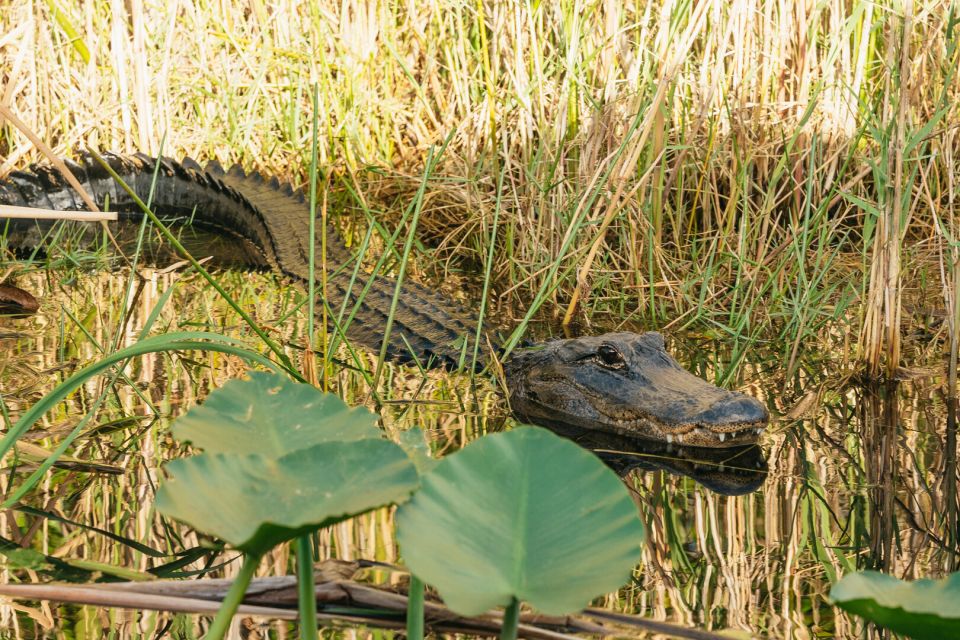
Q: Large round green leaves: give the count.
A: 4